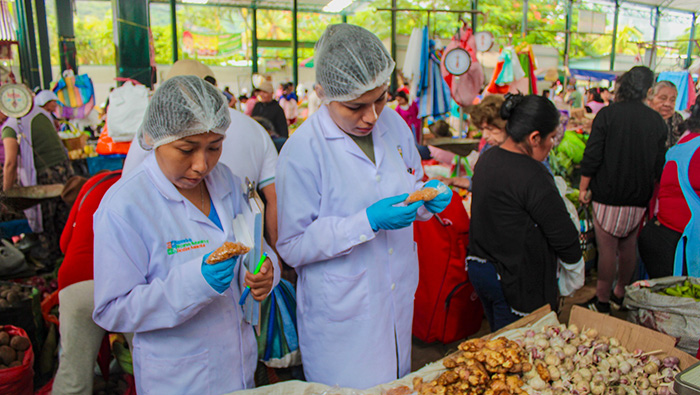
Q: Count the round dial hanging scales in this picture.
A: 3